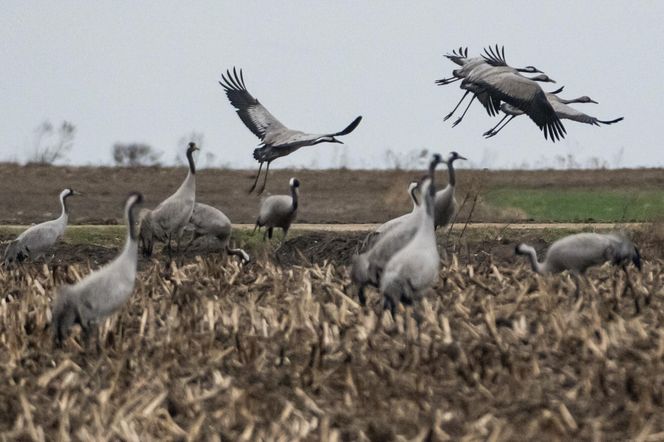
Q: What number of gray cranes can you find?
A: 14